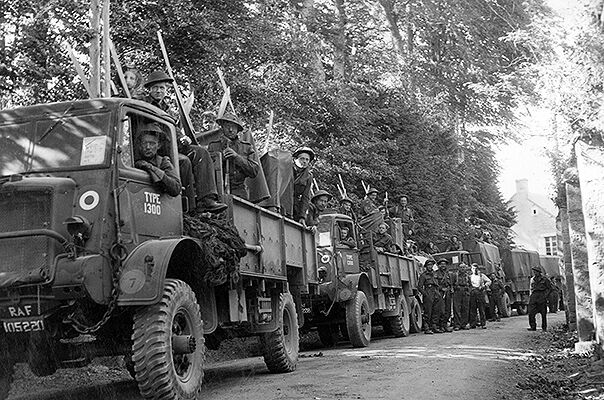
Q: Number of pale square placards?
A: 3